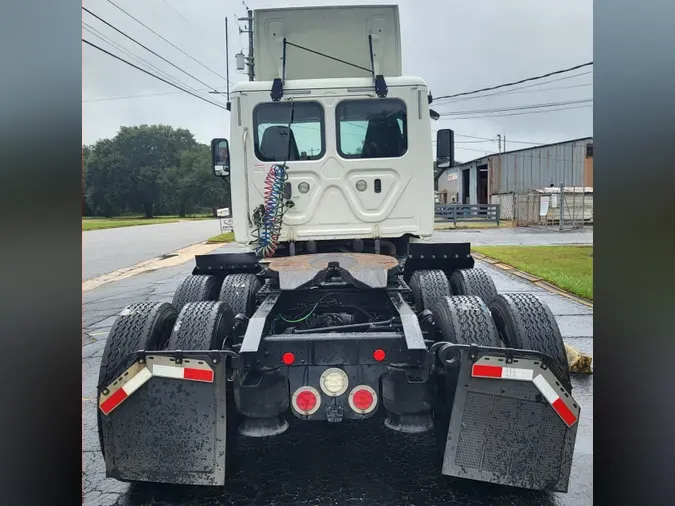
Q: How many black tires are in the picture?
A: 8